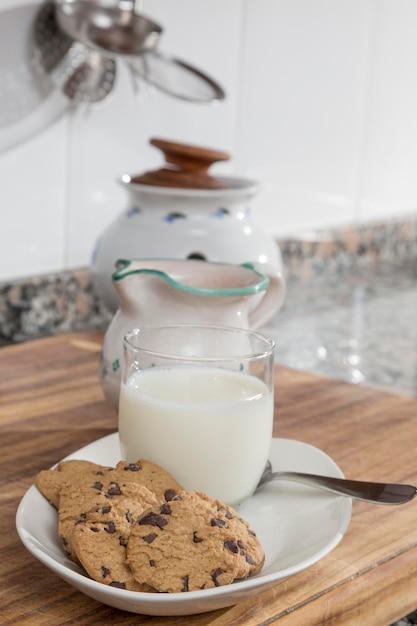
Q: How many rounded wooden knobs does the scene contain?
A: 1